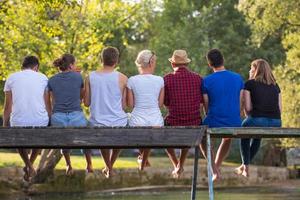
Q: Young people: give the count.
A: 7